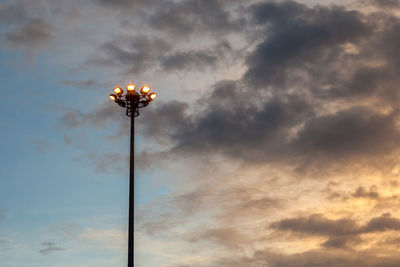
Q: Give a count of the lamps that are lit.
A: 5